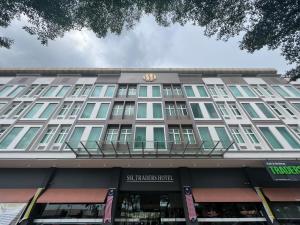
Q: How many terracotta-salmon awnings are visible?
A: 4